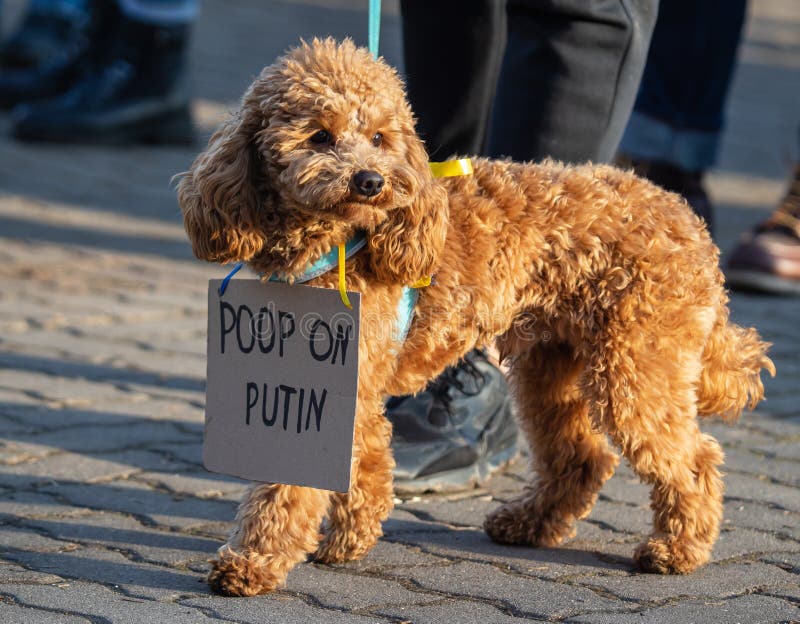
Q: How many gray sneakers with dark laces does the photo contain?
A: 1